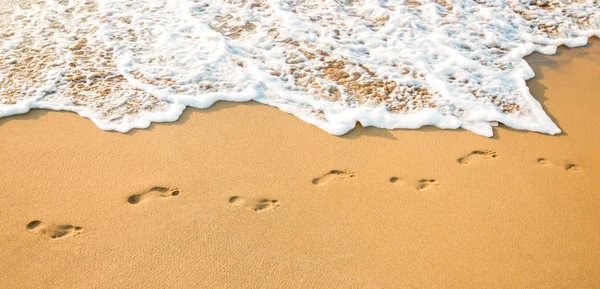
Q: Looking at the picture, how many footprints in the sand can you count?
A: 7